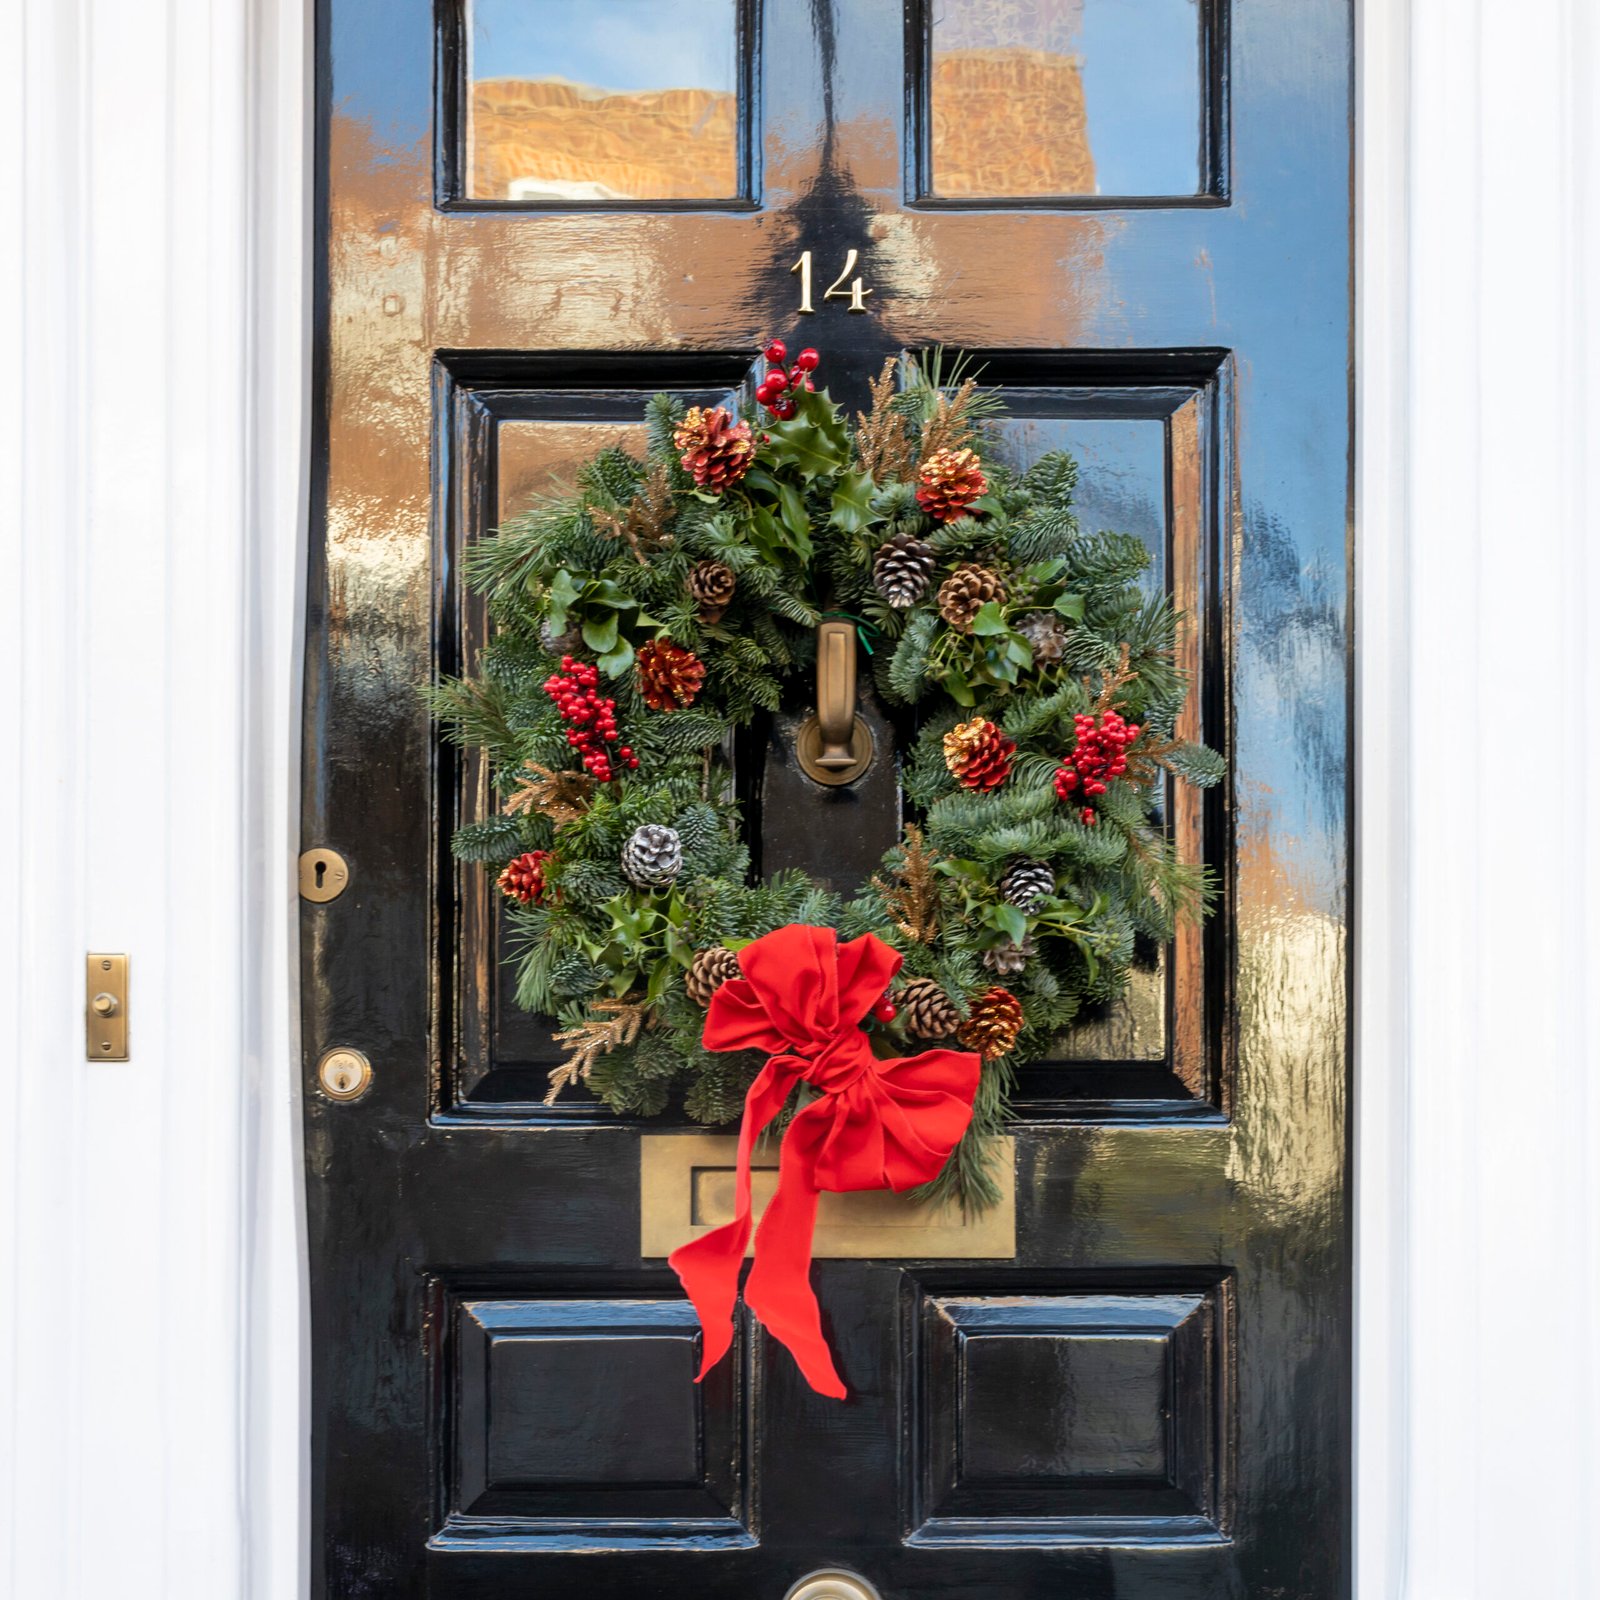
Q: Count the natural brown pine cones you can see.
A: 4